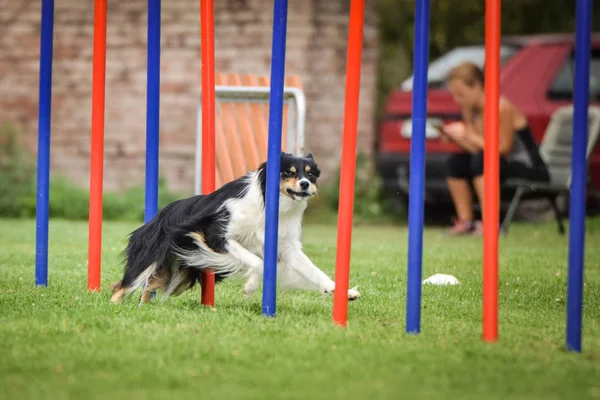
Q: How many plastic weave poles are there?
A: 9